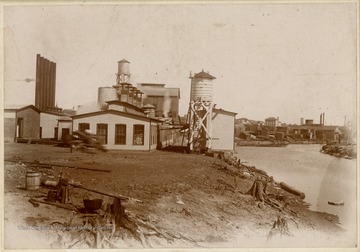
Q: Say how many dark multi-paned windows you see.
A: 4